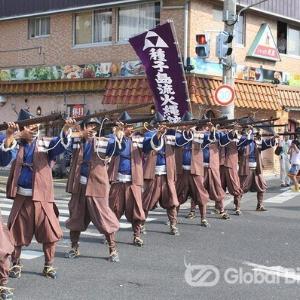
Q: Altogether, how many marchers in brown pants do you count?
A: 9